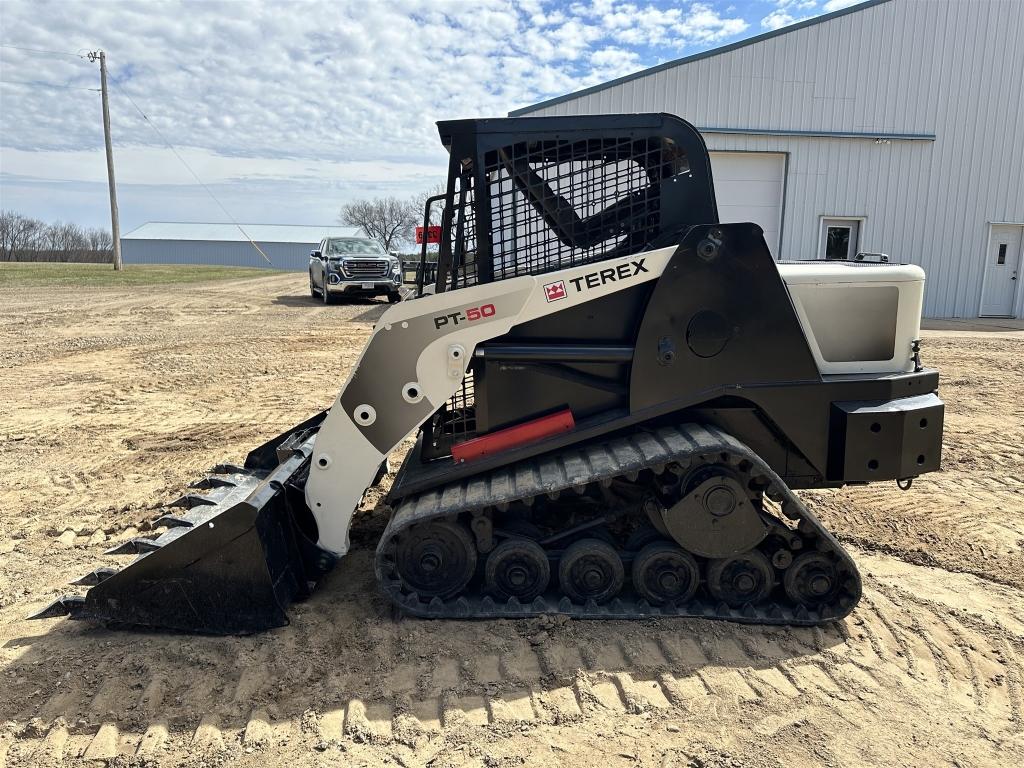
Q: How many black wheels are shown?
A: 6